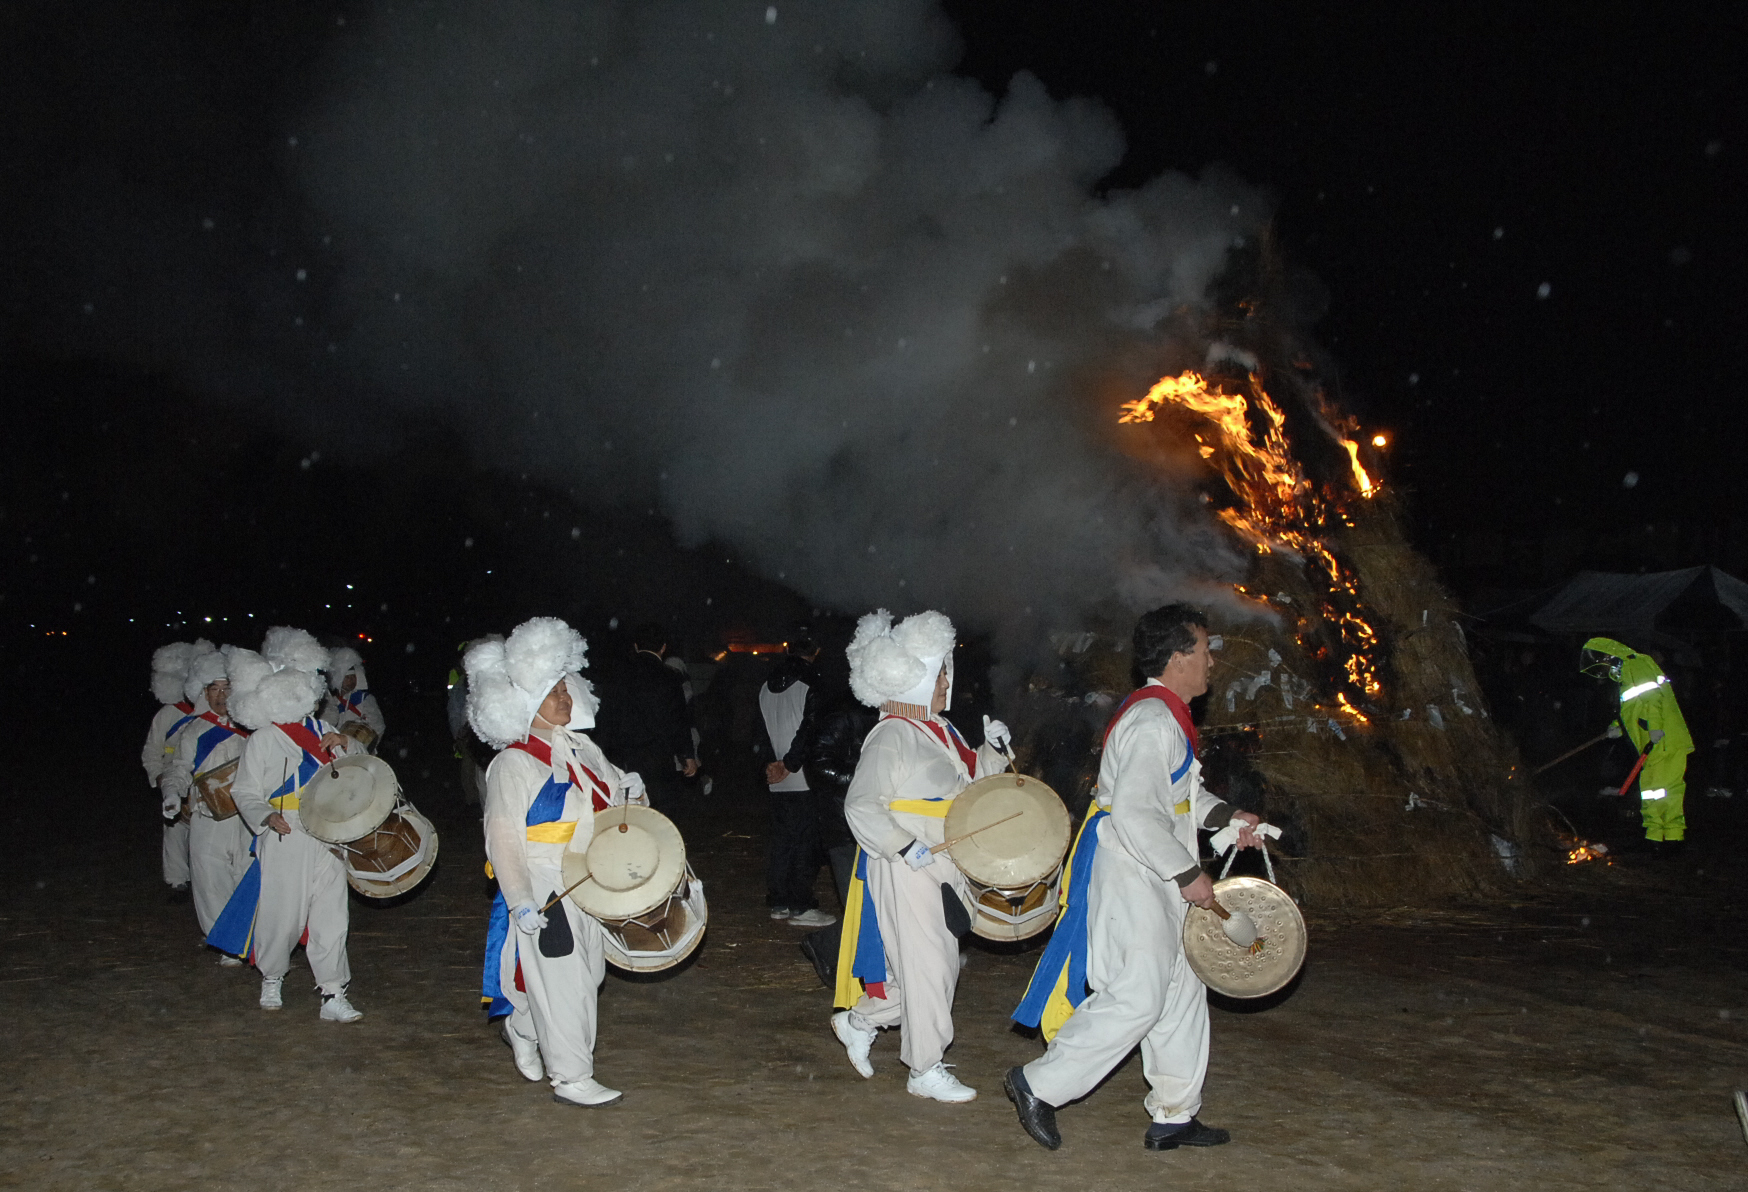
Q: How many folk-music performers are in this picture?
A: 7